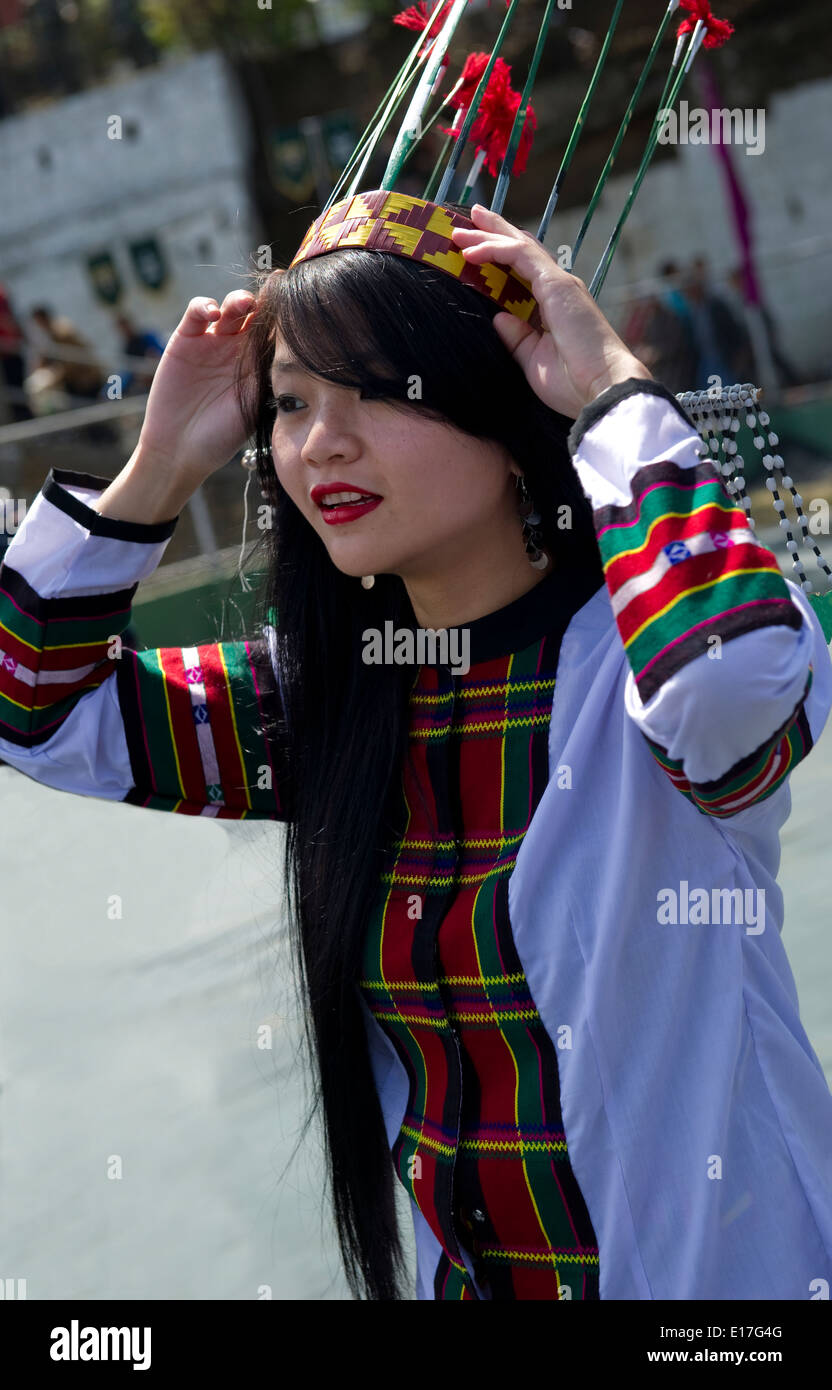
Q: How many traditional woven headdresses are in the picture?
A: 1